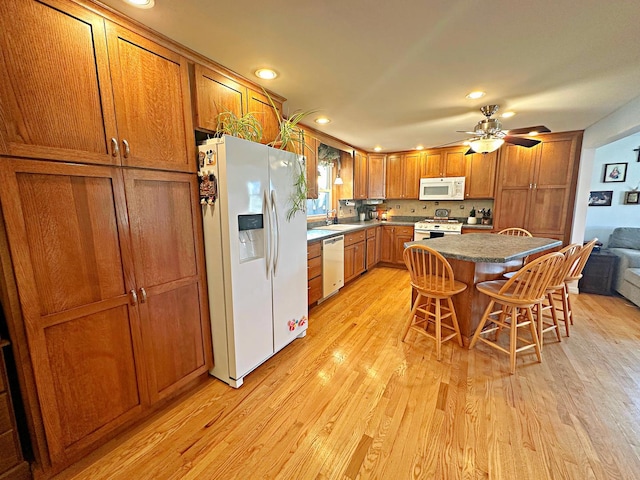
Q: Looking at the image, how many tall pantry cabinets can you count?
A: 2